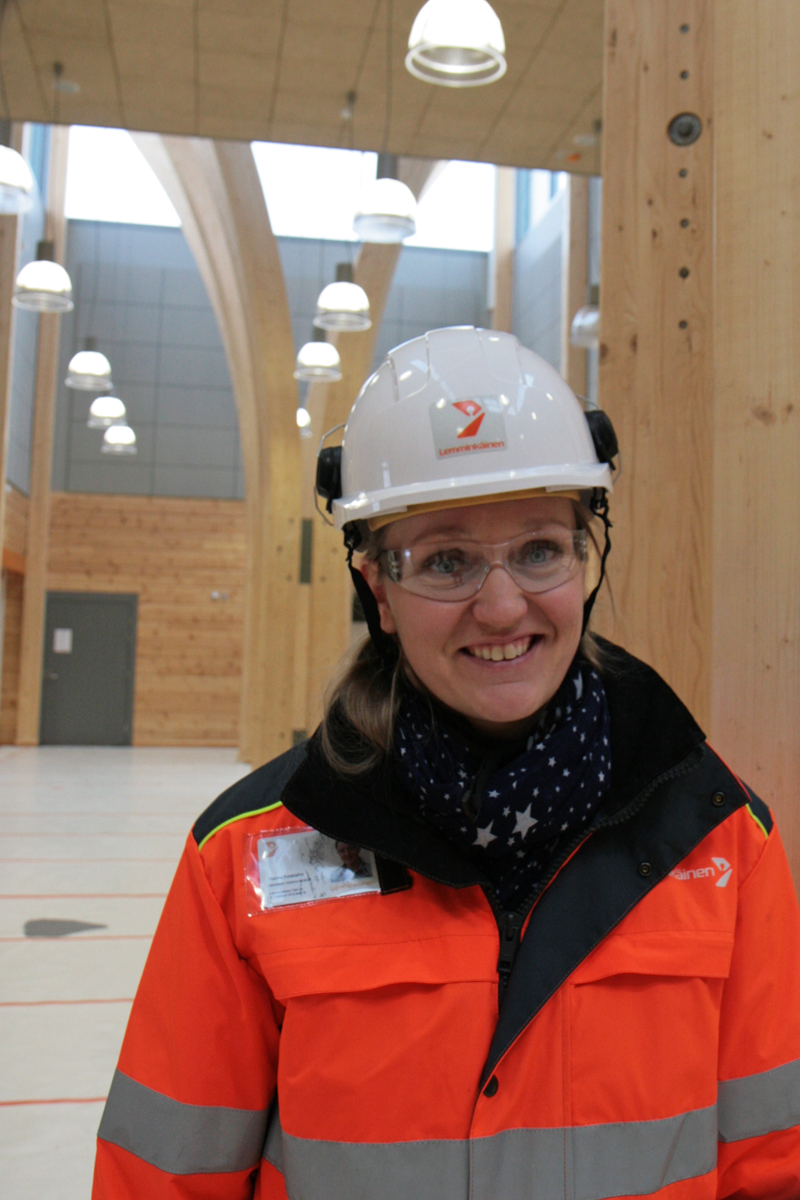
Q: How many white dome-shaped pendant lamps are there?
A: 11